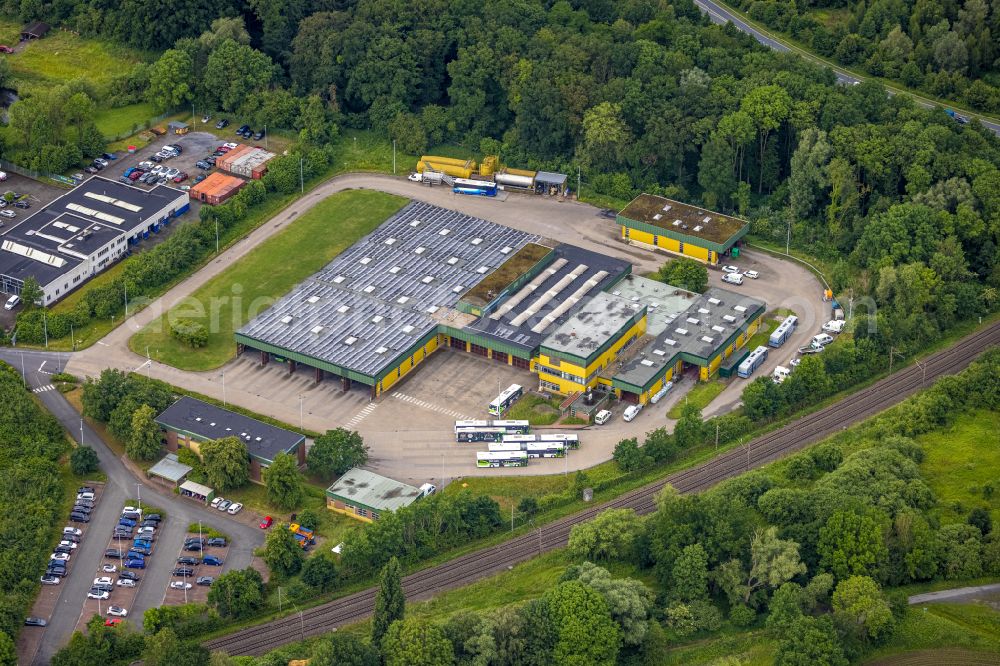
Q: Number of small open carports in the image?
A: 2